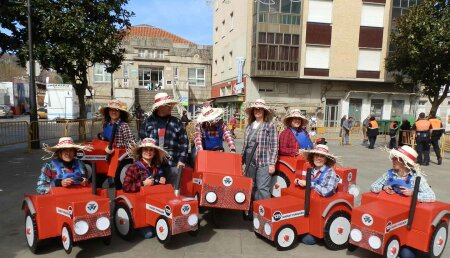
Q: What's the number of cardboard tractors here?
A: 7